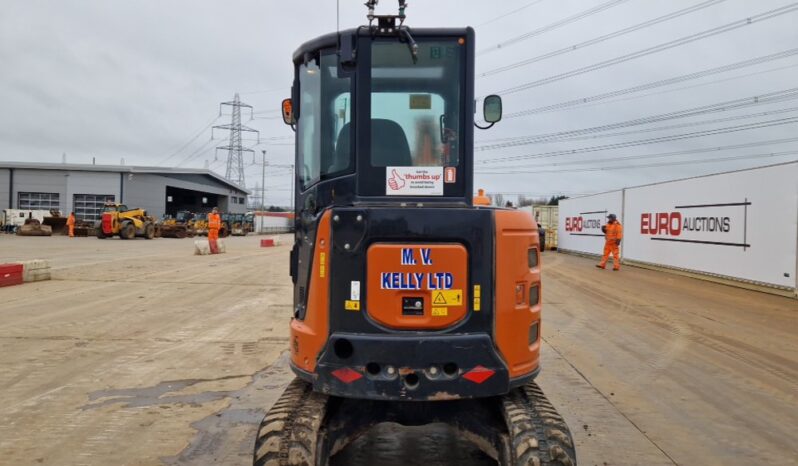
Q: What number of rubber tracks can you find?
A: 2